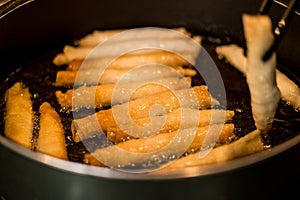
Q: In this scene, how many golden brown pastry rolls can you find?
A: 13